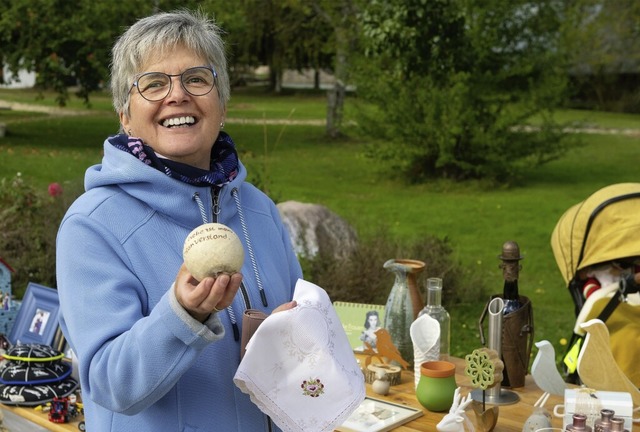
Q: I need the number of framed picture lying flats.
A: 1